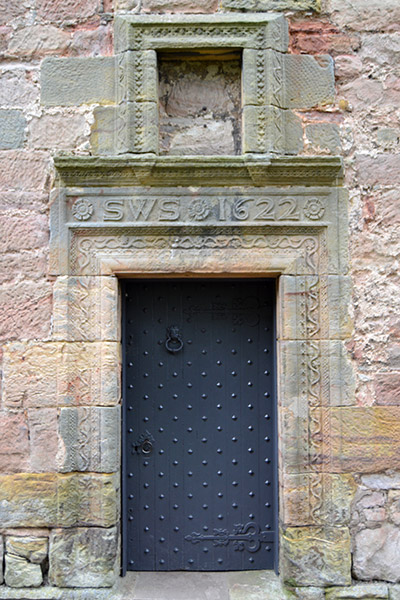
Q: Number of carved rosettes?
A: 3